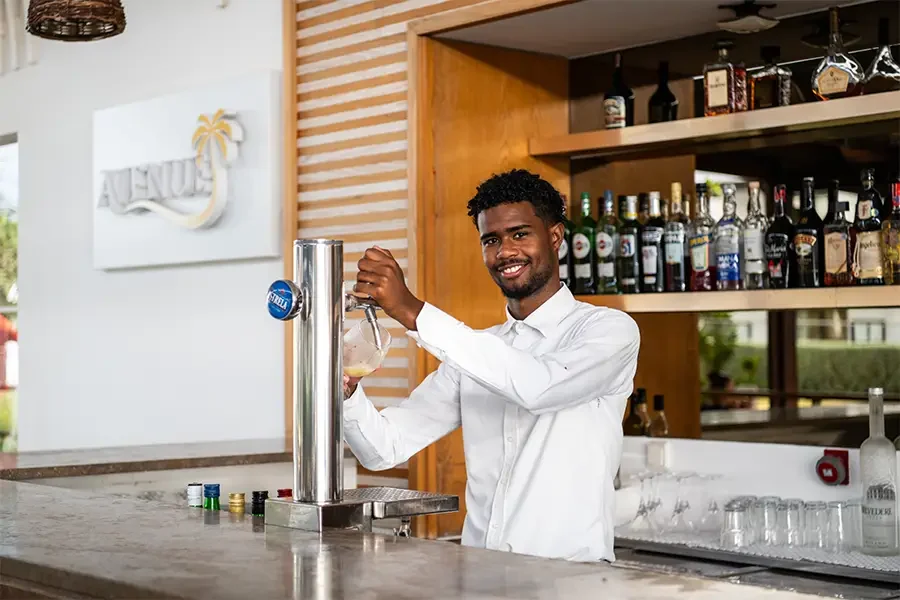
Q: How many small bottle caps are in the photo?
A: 5